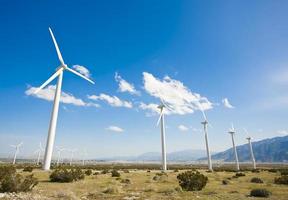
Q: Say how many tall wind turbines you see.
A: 5